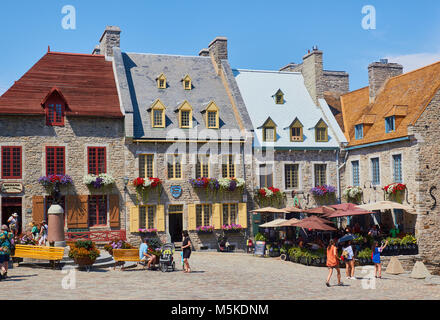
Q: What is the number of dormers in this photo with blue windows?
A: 2